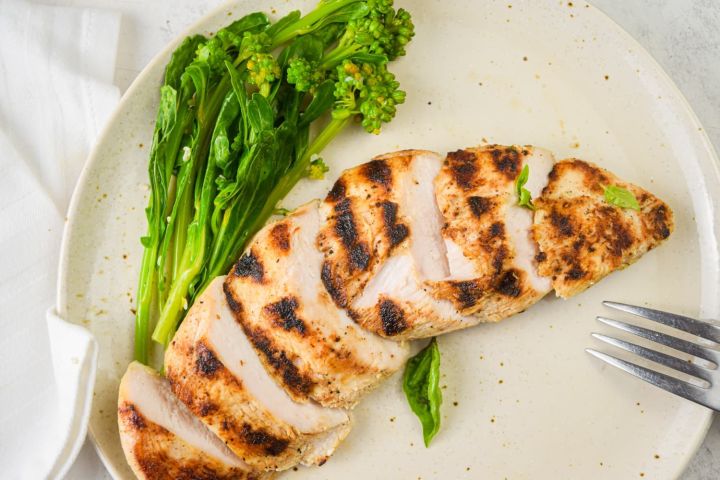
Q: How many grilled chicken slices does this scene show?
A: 6